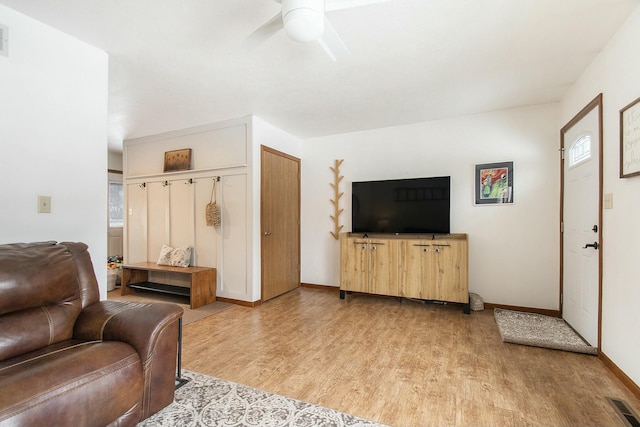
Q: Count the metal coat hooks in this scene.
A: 4